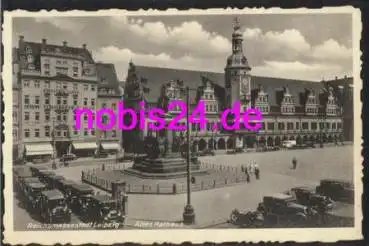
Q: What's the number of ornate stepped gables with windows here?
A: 6